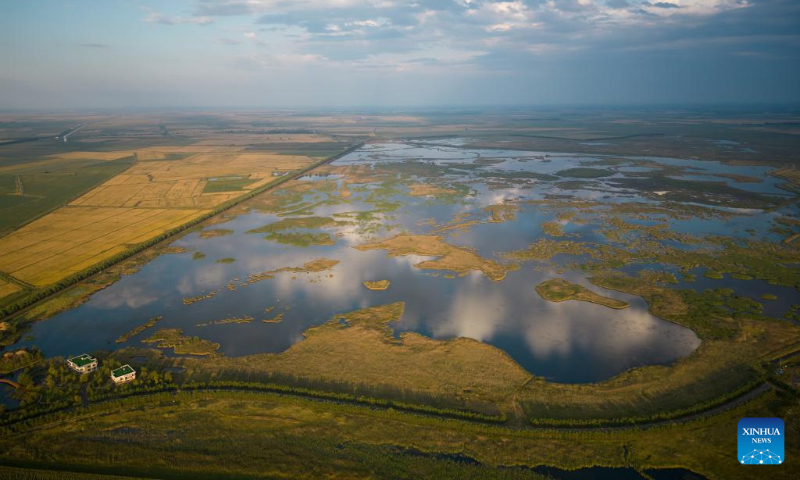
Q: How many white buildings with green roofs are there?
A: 2